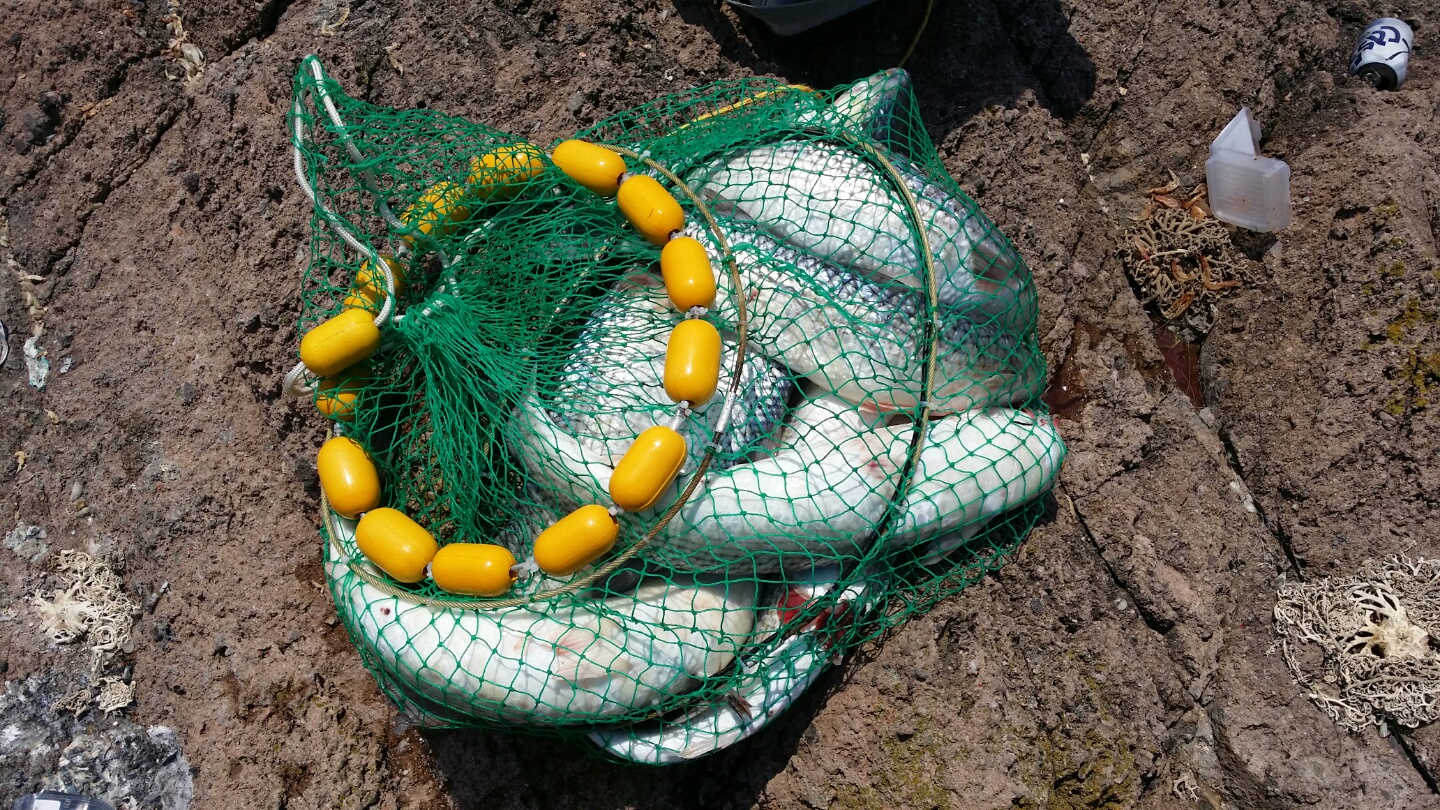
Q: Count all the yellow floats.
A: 14